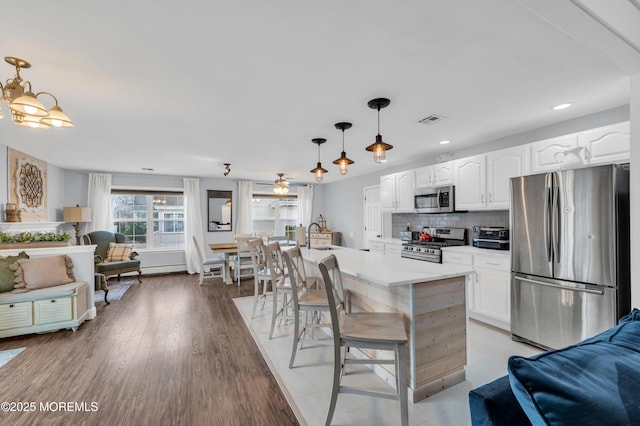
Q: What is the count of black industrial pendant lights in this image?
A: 3